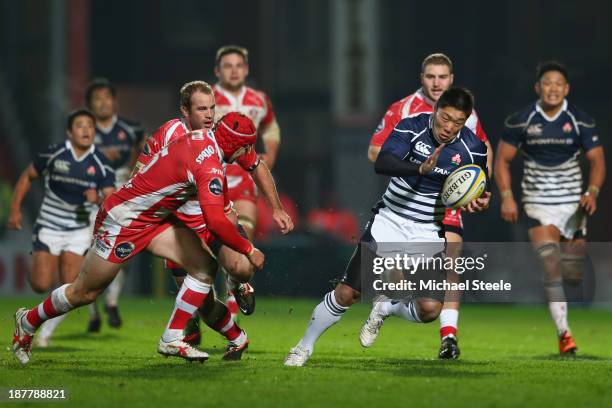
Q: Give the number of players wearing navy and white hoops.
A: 4